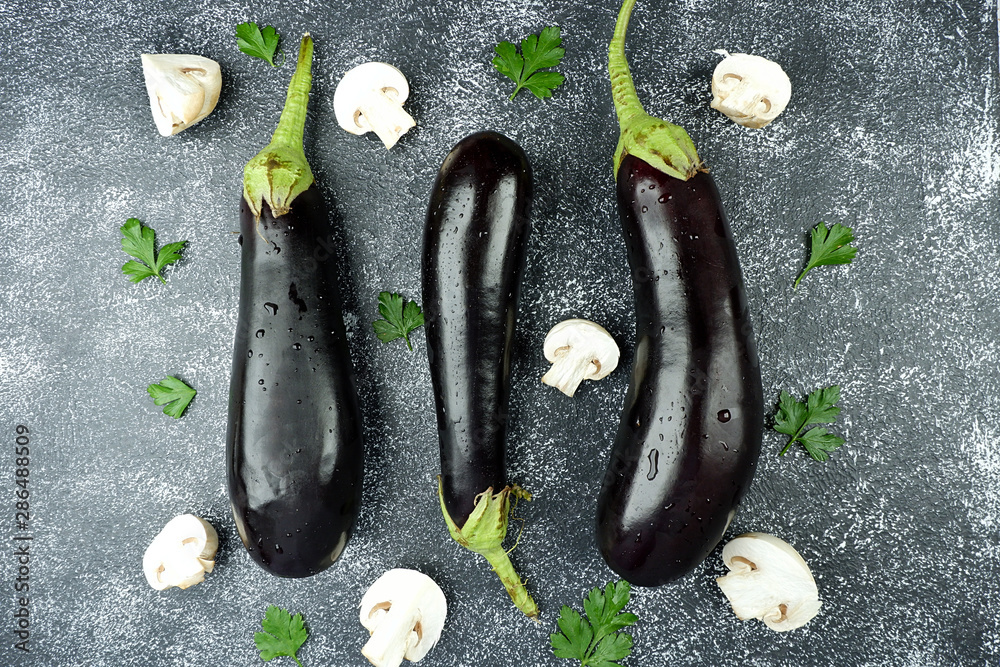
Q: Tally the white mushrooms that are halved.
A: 6